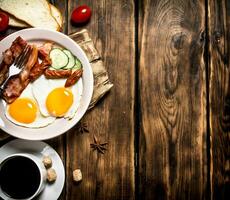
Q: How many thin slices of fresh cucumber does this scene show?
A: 3